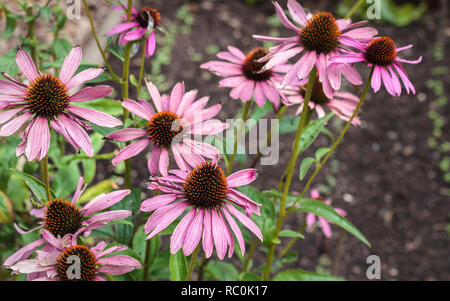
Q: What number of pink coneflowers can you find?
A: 11